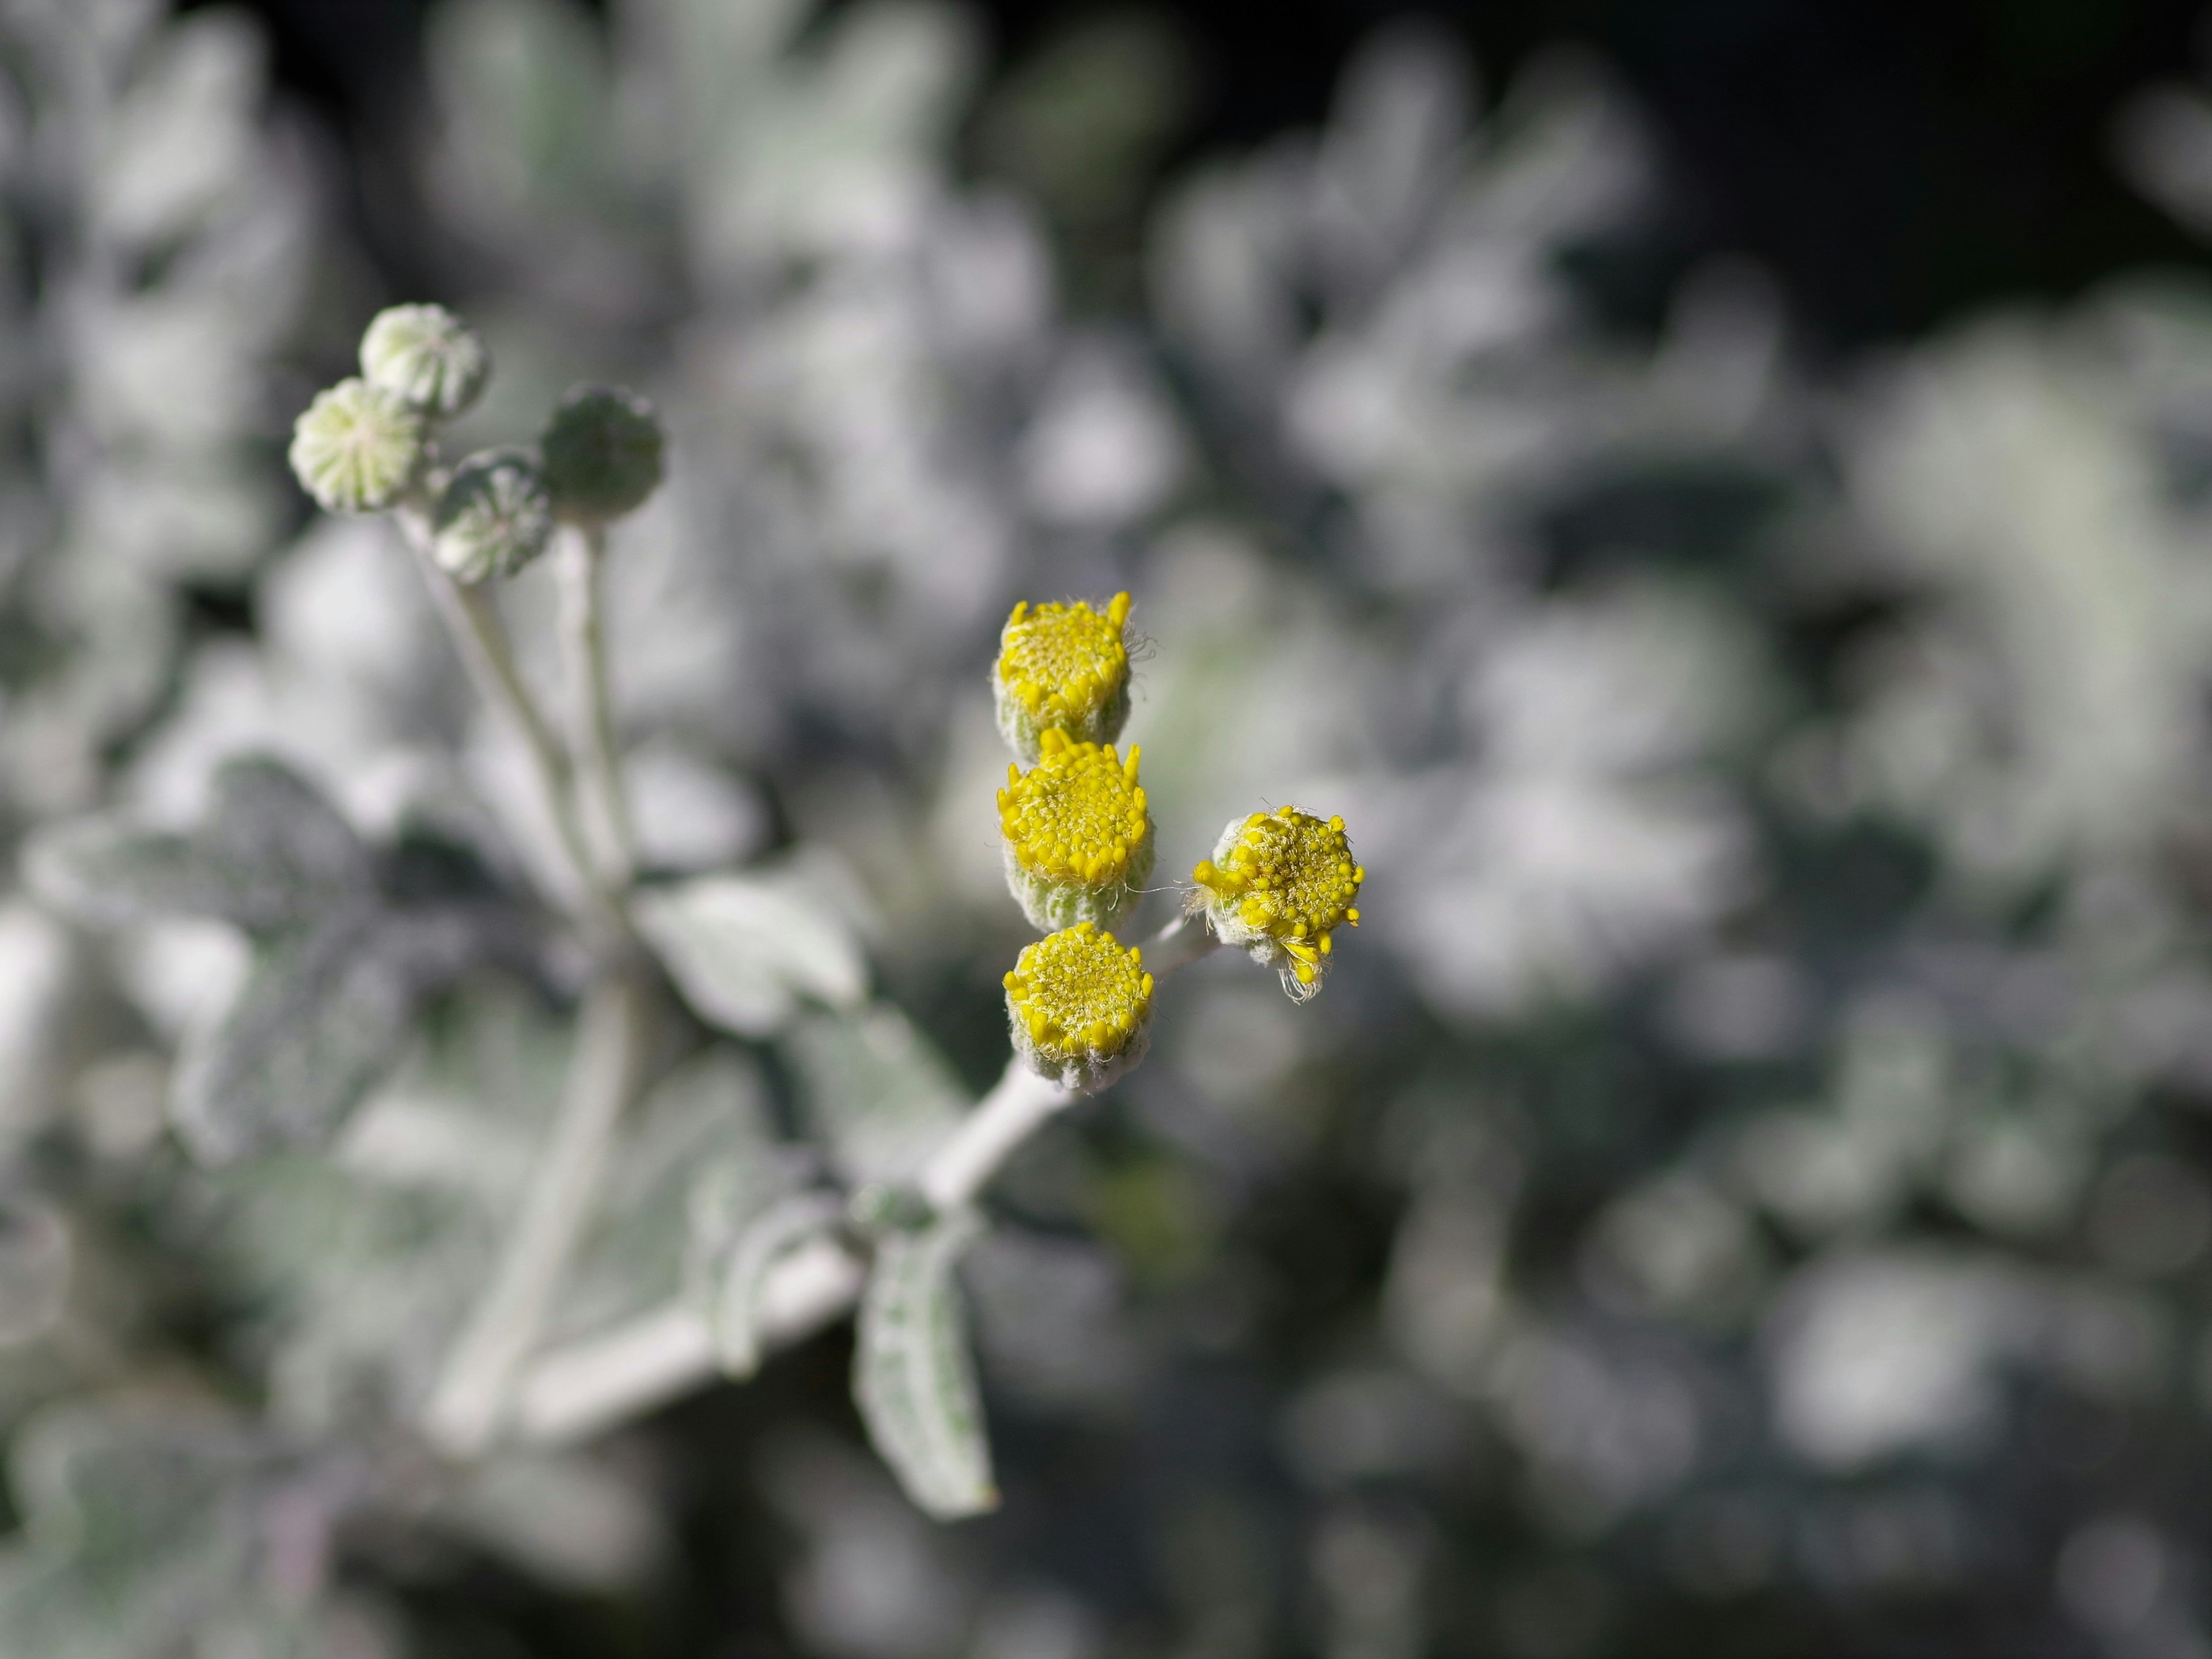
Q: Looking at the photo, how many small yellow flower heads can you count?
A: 4